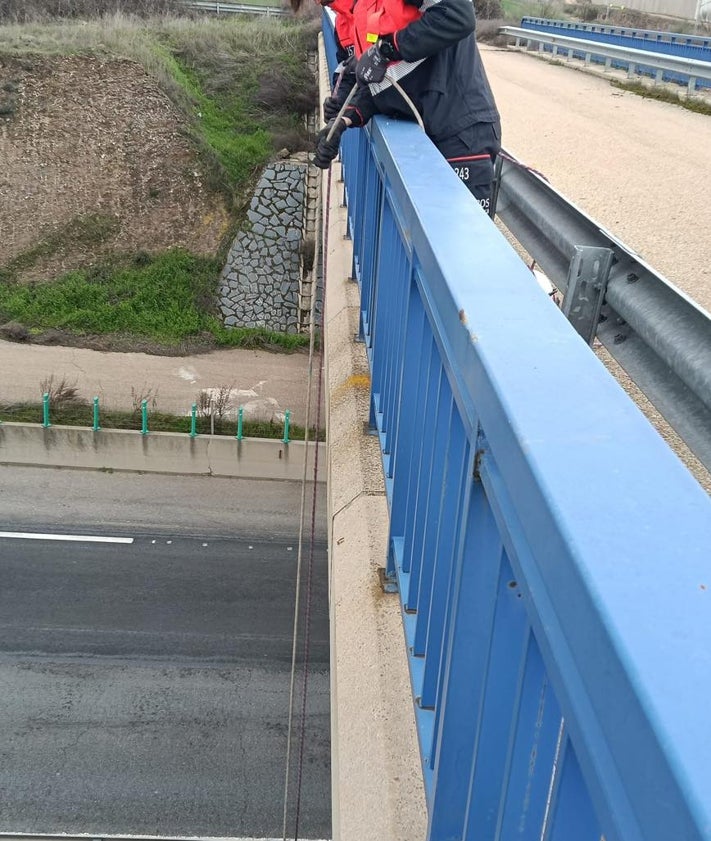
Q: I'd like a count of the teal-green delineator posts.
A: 6